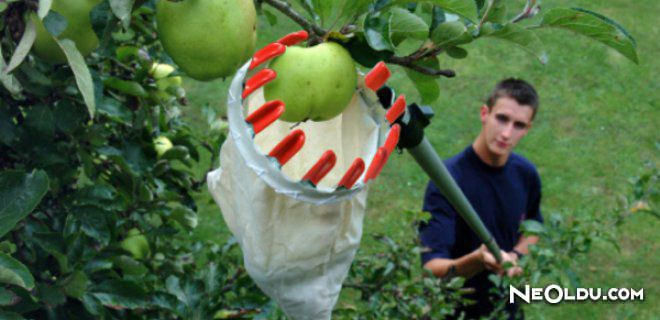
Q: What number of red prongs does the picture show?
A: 11